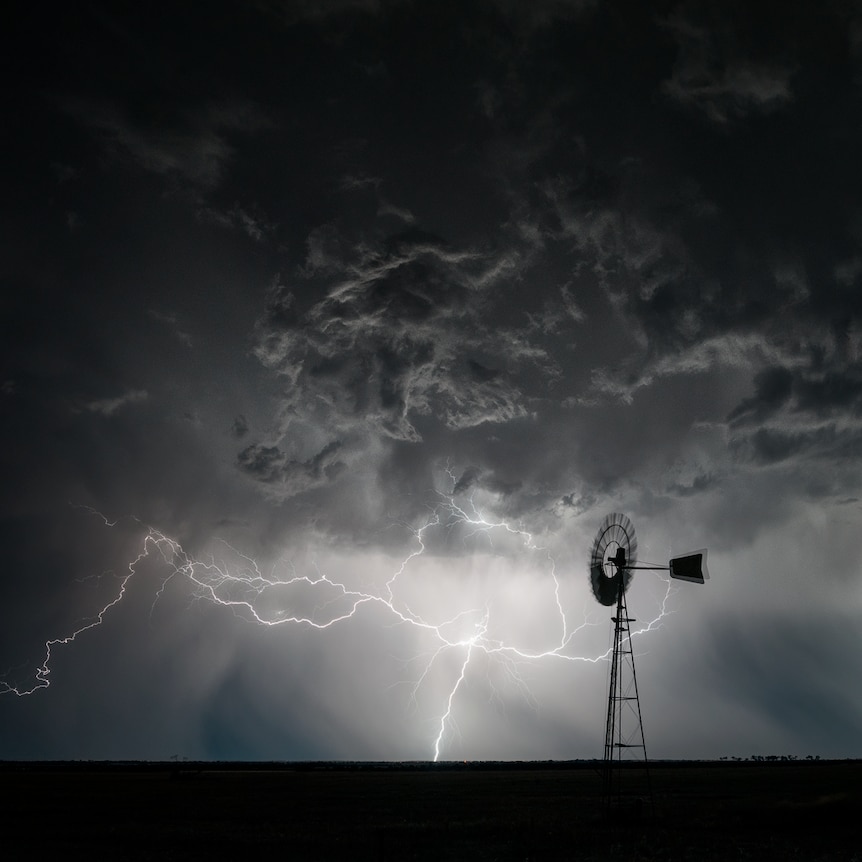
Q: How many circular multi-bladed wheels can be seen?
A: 1